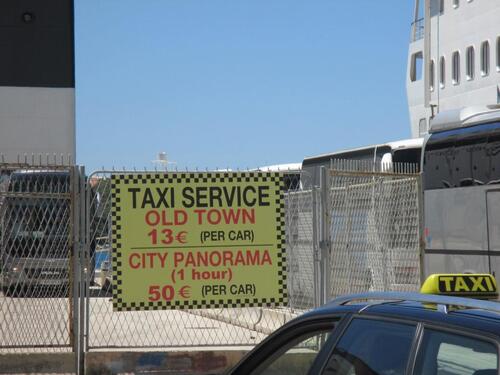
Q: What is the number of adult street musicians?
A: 0